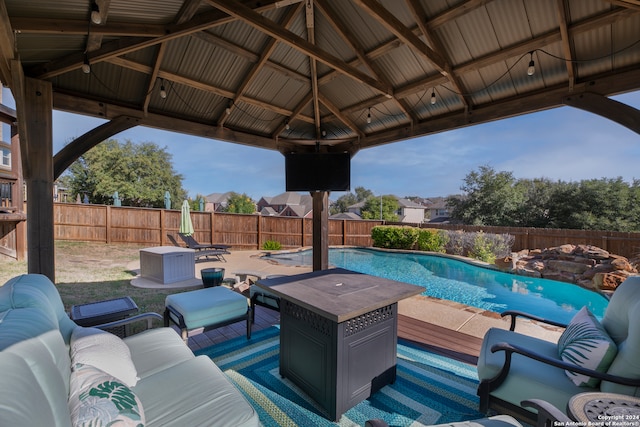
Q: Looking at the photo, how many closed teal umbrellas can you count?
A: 3